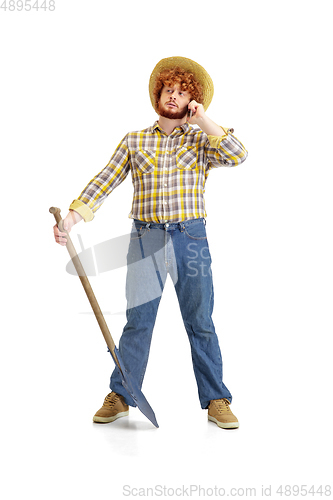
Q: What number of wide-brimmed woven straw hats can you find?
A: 1